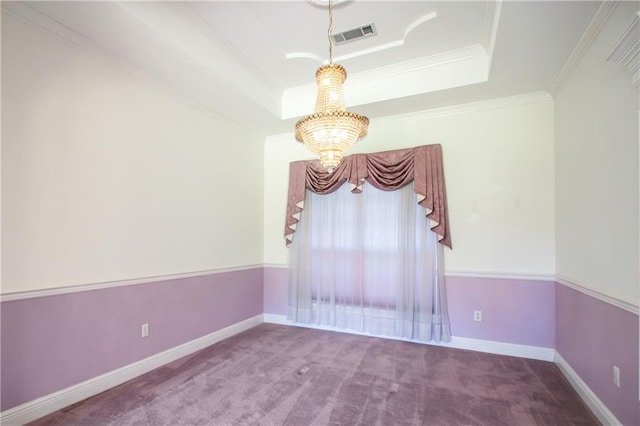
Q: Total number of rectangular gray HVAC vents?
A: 1